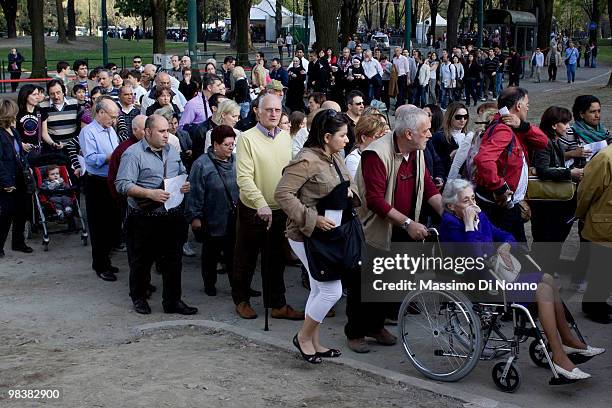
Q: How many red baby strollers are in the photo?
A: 1